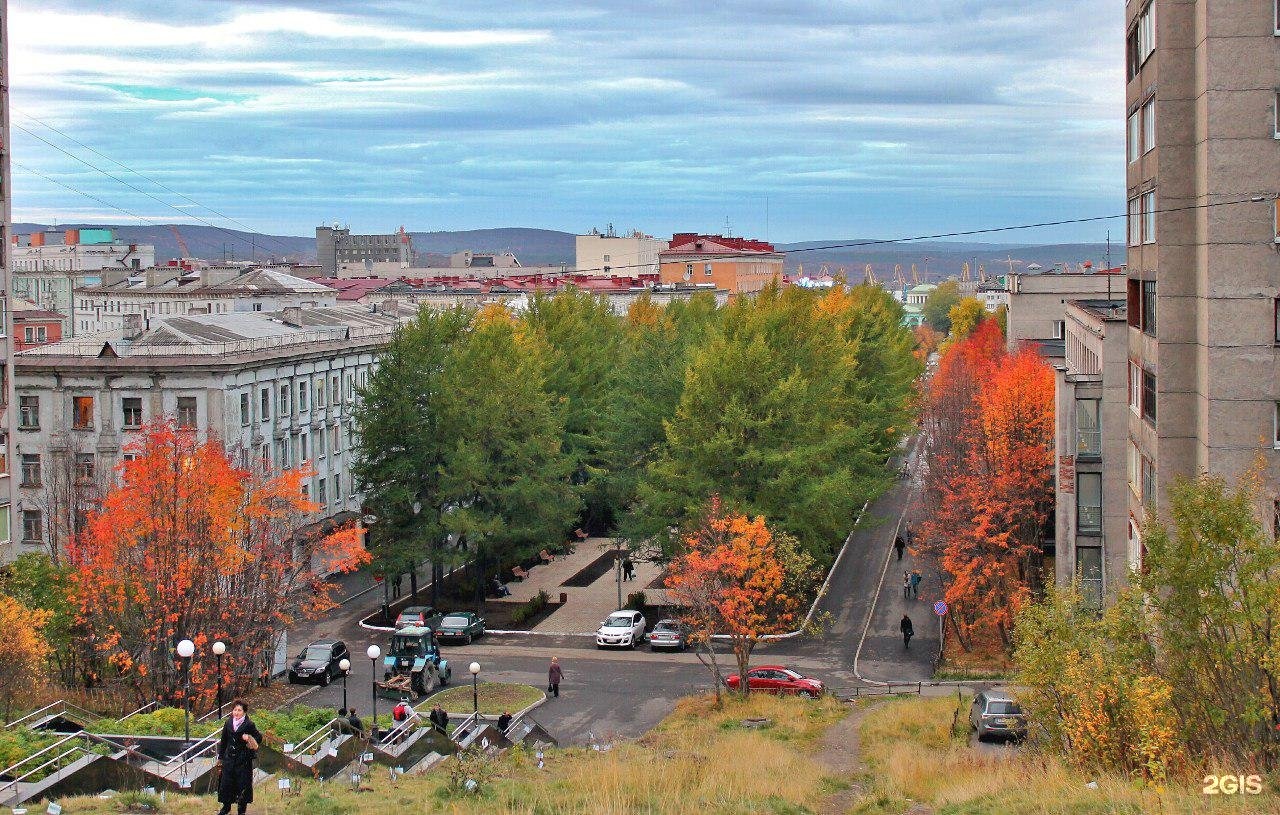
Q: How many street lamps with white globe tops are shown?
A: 5